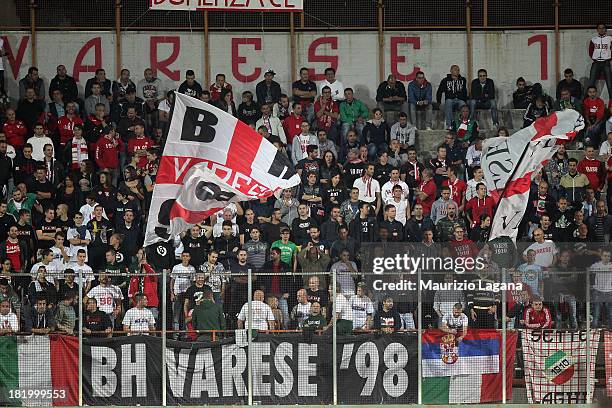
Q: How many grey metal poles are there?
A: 7